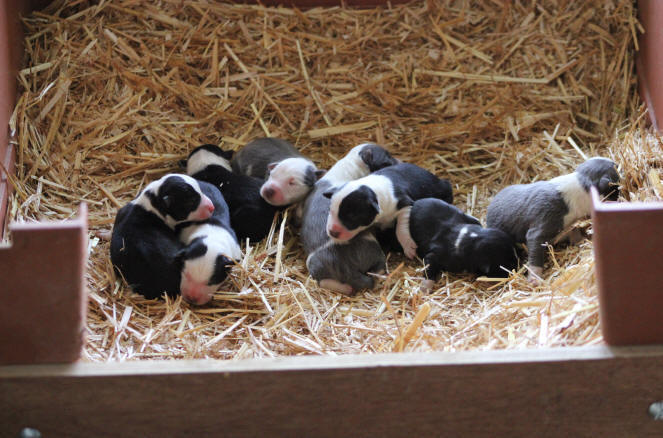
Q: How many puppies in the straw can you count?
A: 9